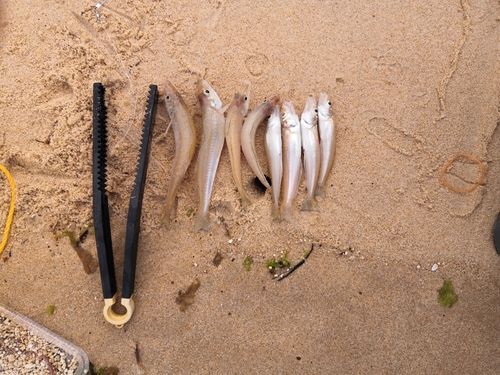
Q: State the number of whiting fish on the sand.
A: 8